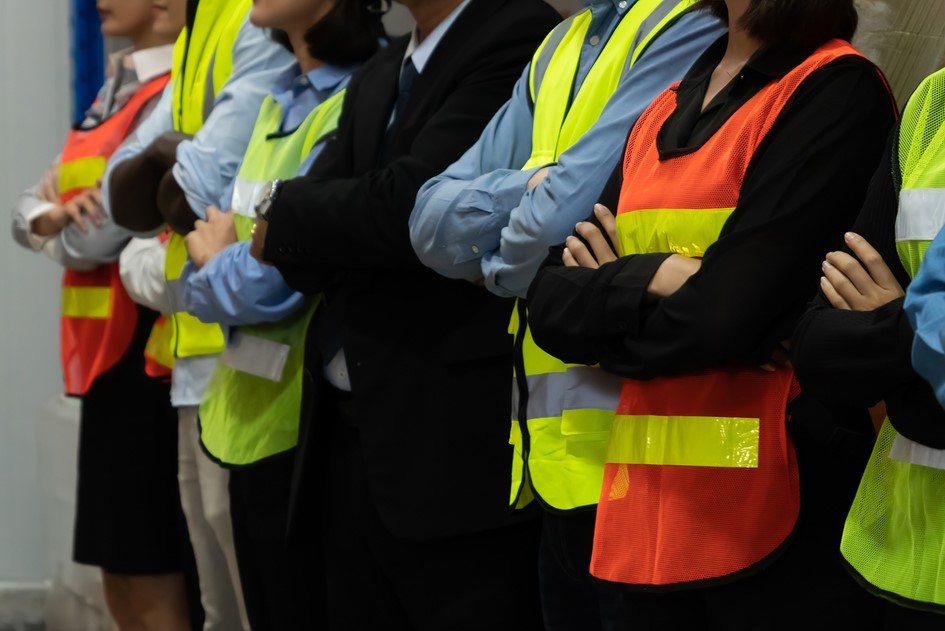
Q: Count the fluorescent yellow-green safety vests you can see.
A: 4